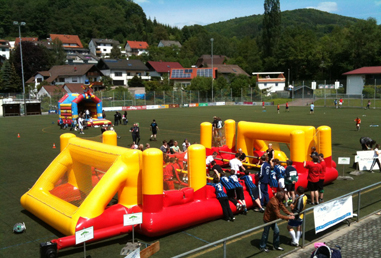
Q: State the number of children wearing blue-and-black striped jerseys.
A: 5